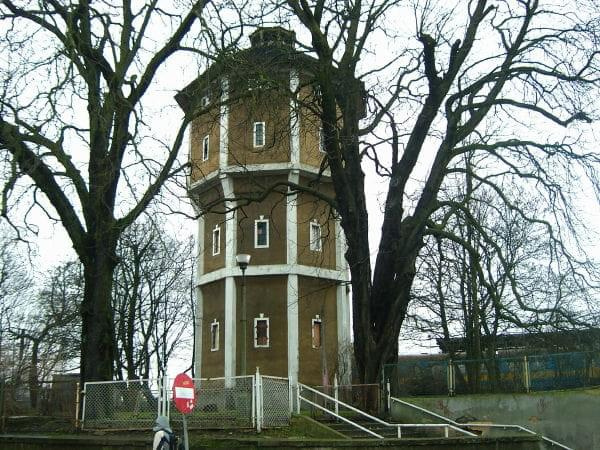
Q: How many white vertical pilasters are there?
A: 4